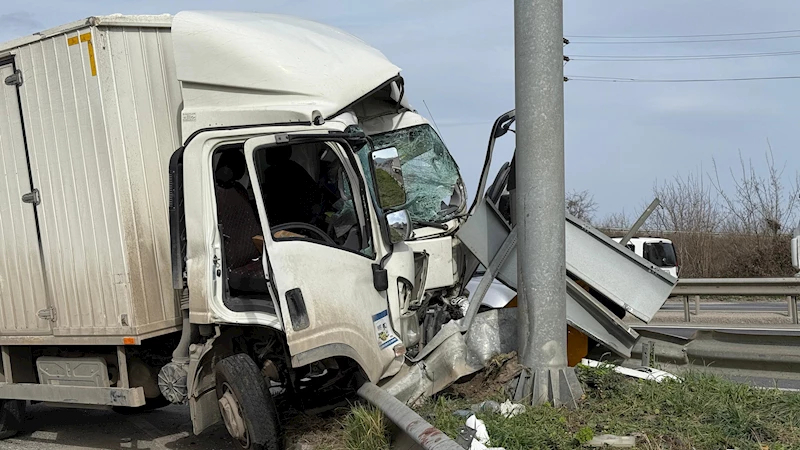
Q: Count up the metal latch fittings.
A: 3